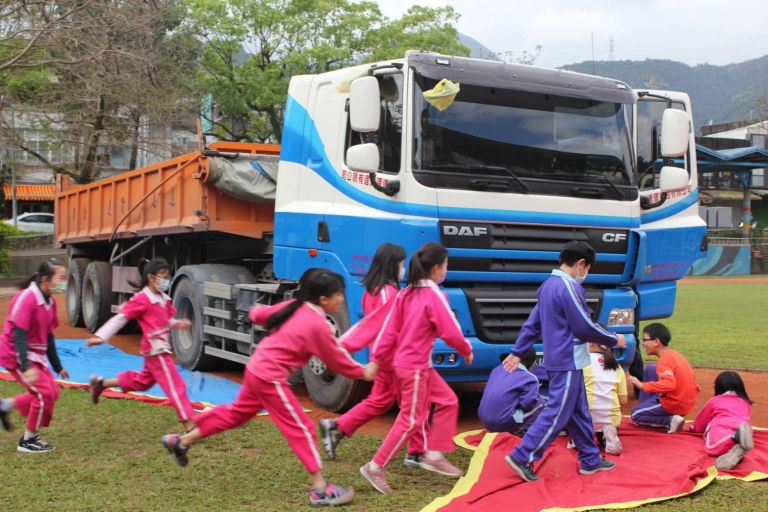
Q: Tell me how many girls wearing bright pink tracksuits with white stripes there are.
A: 6